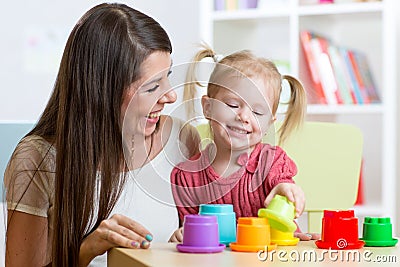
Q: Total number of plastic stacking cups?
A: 7